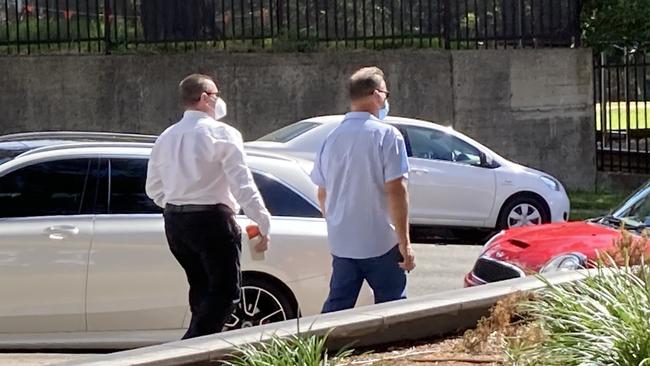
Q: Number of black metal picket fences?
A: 2